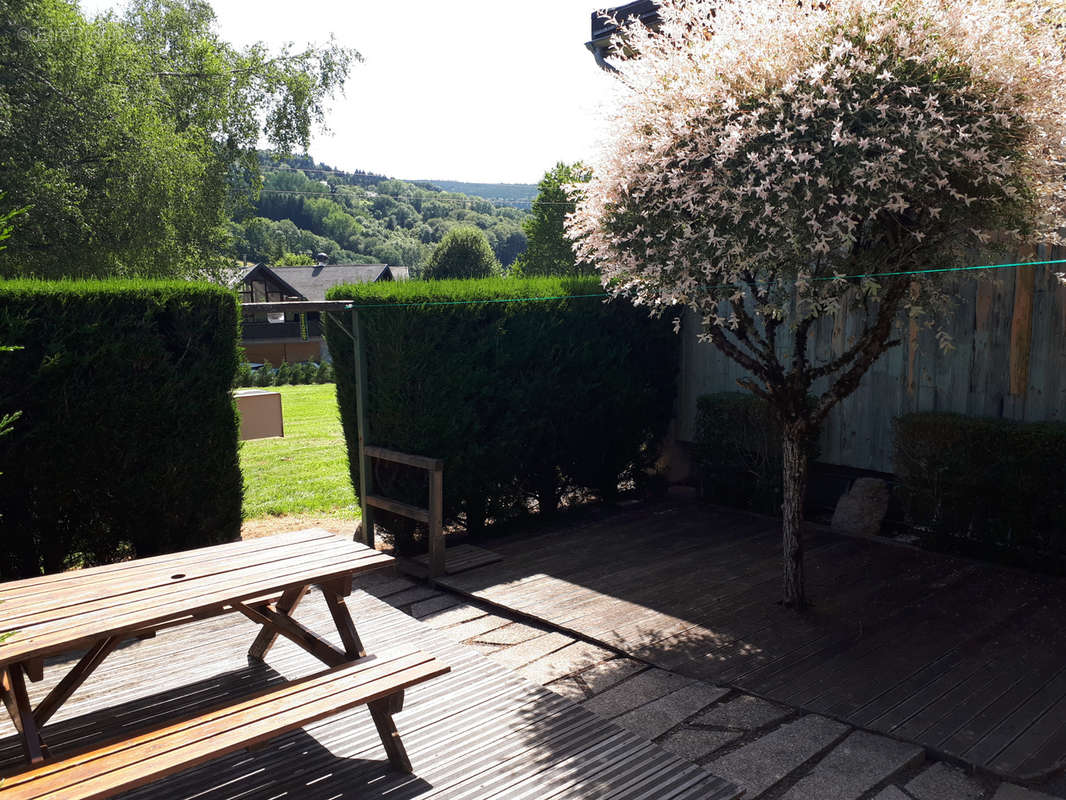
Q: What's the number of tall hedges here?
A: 2